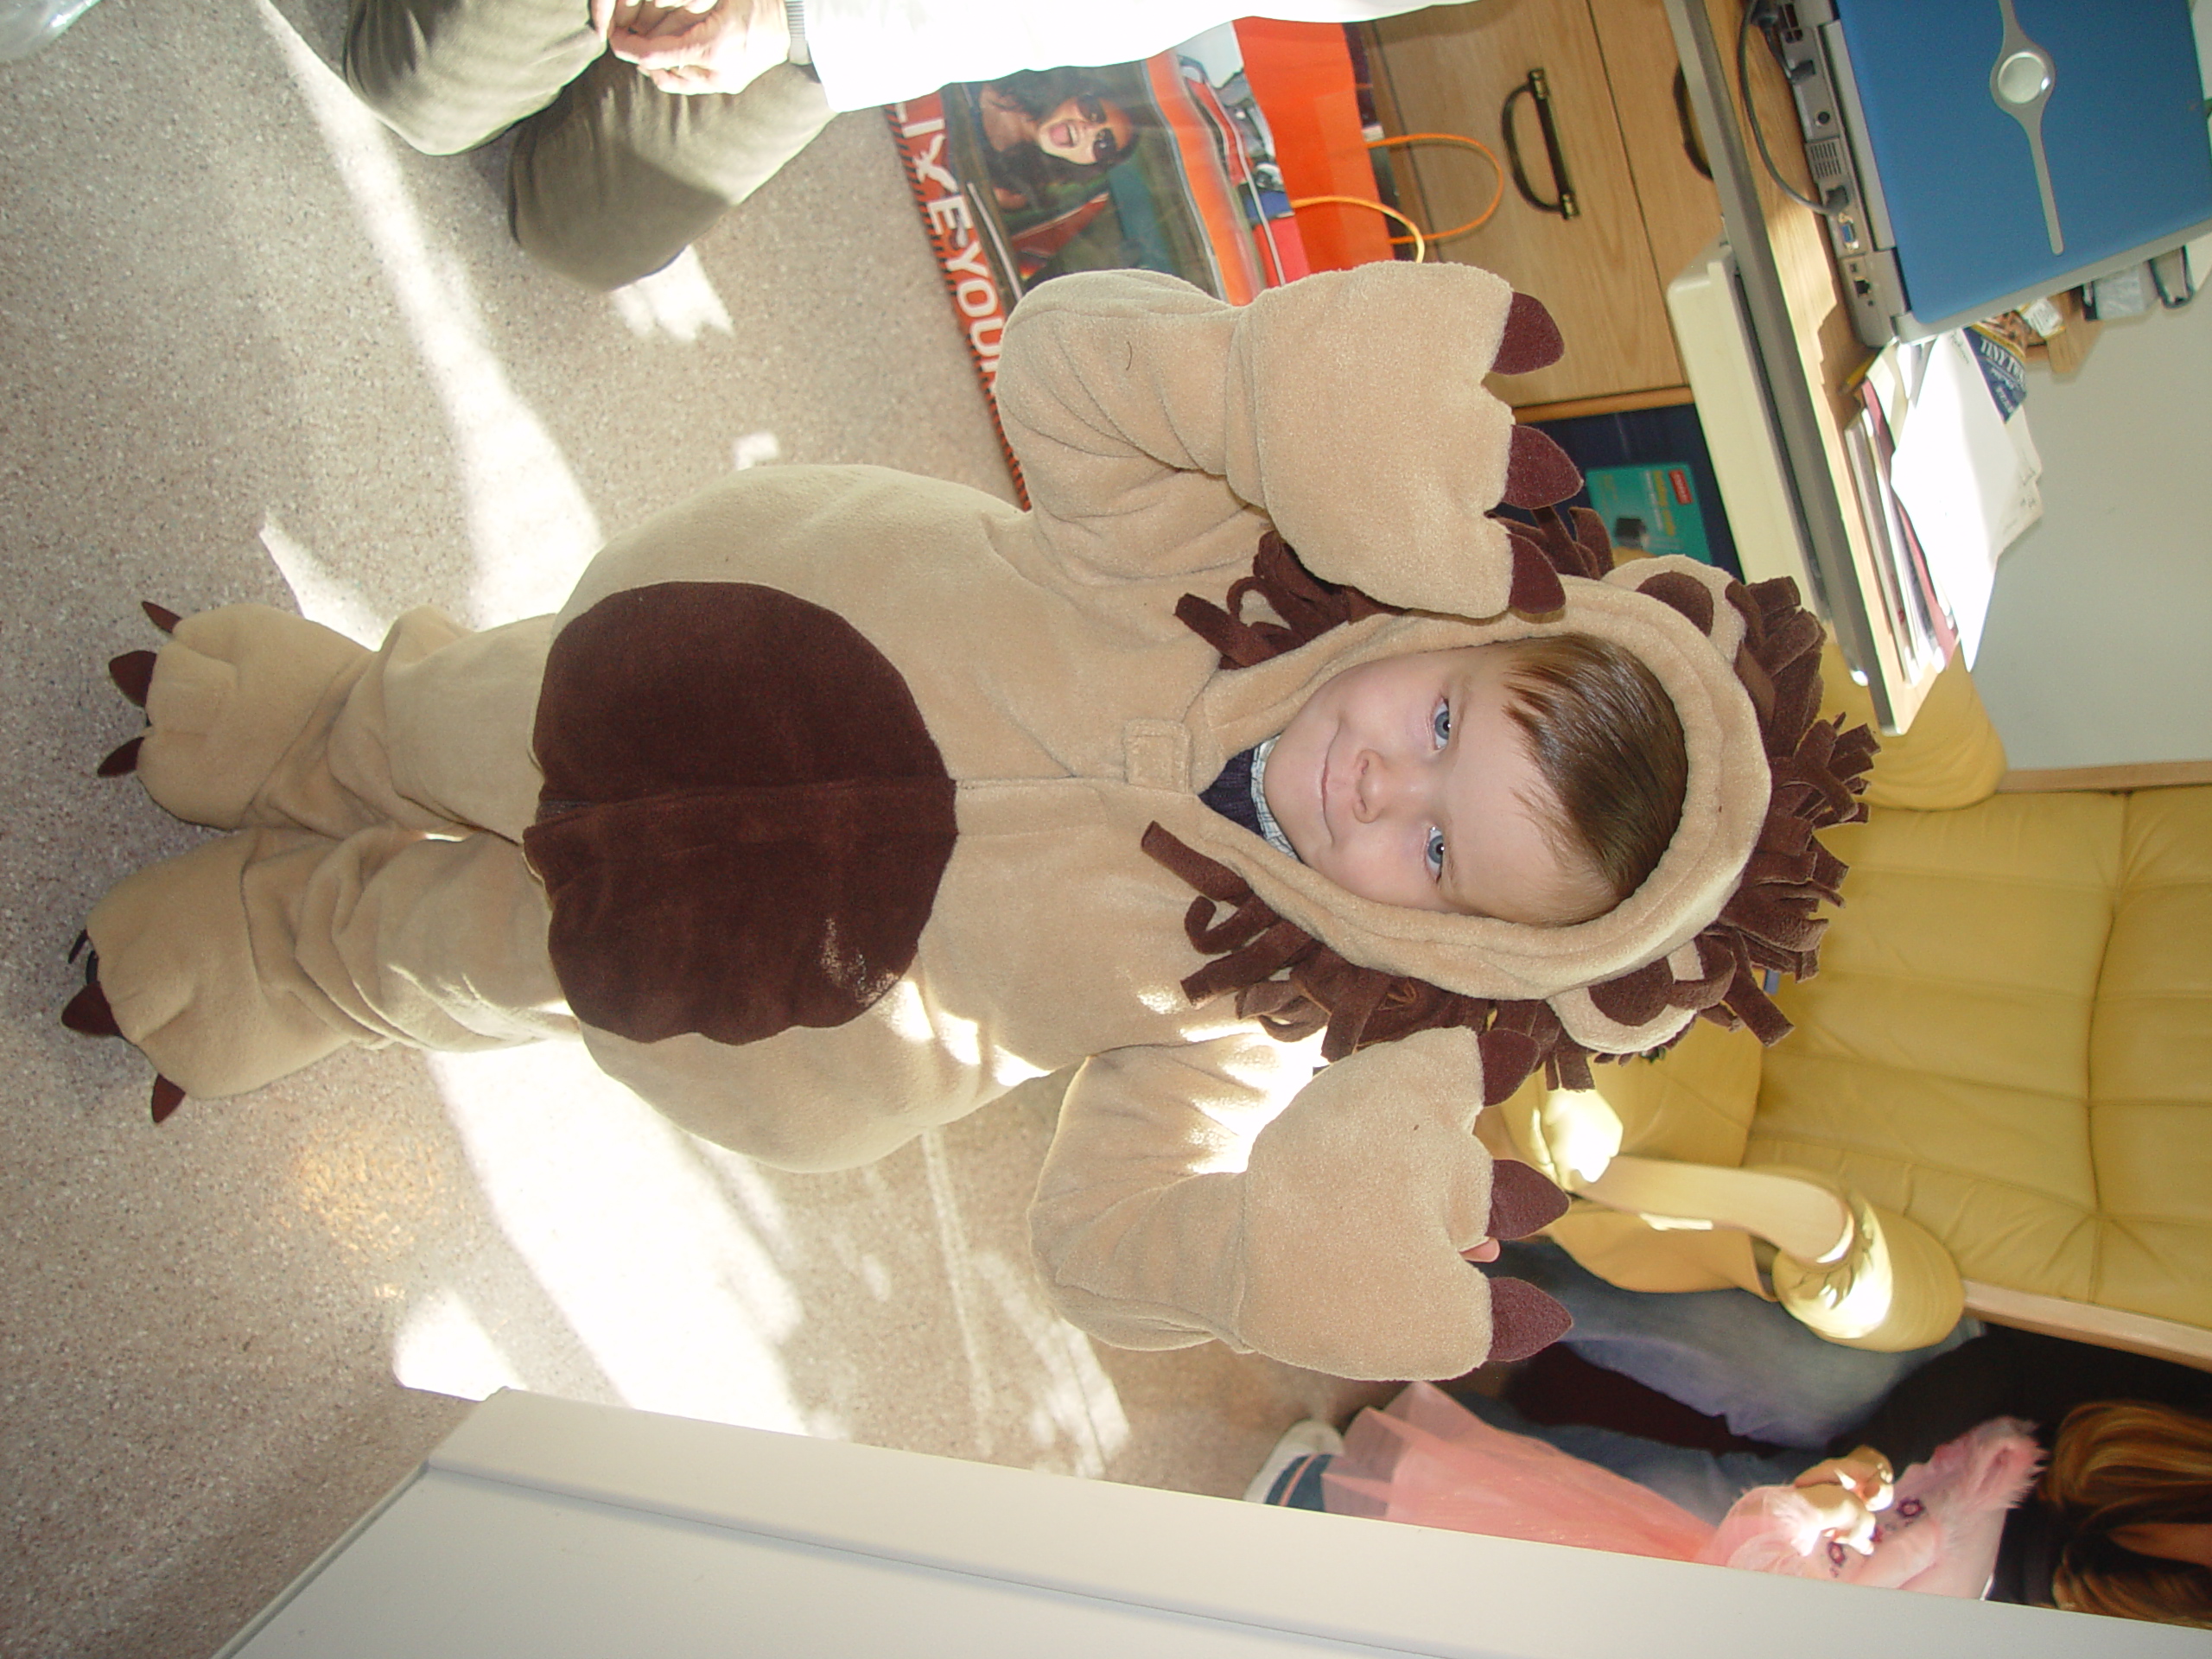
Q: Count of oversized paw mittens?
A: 2